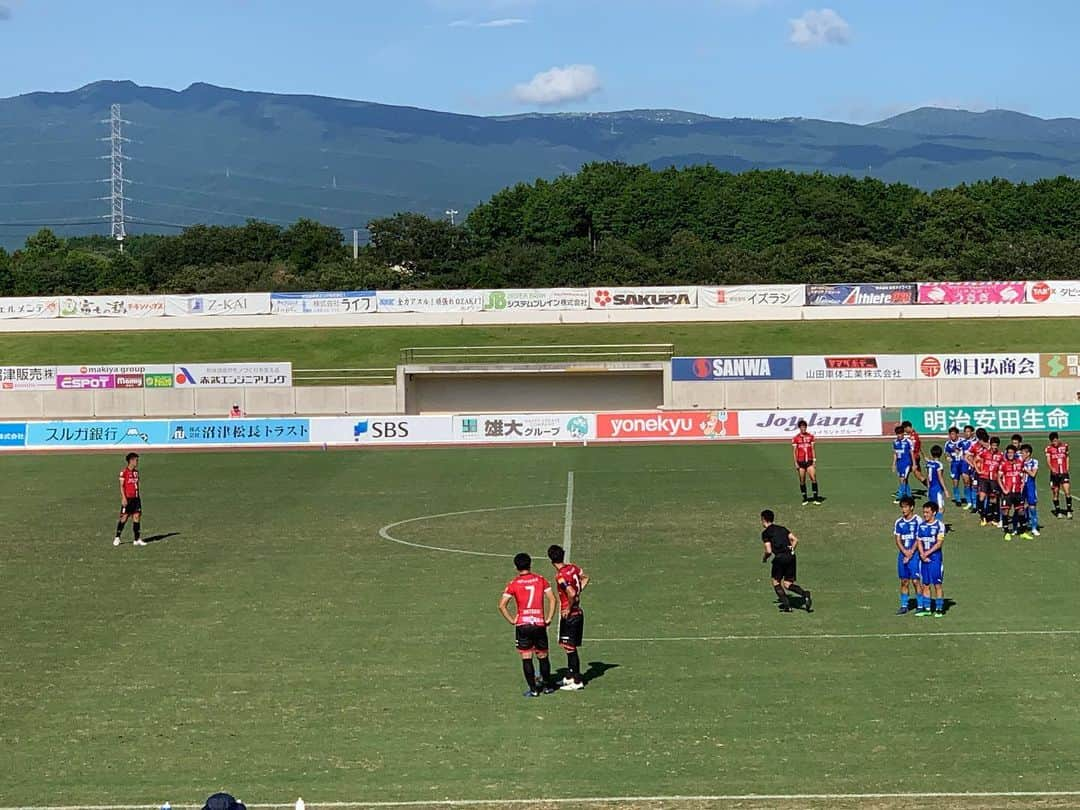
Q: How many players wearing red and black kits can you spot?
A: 9